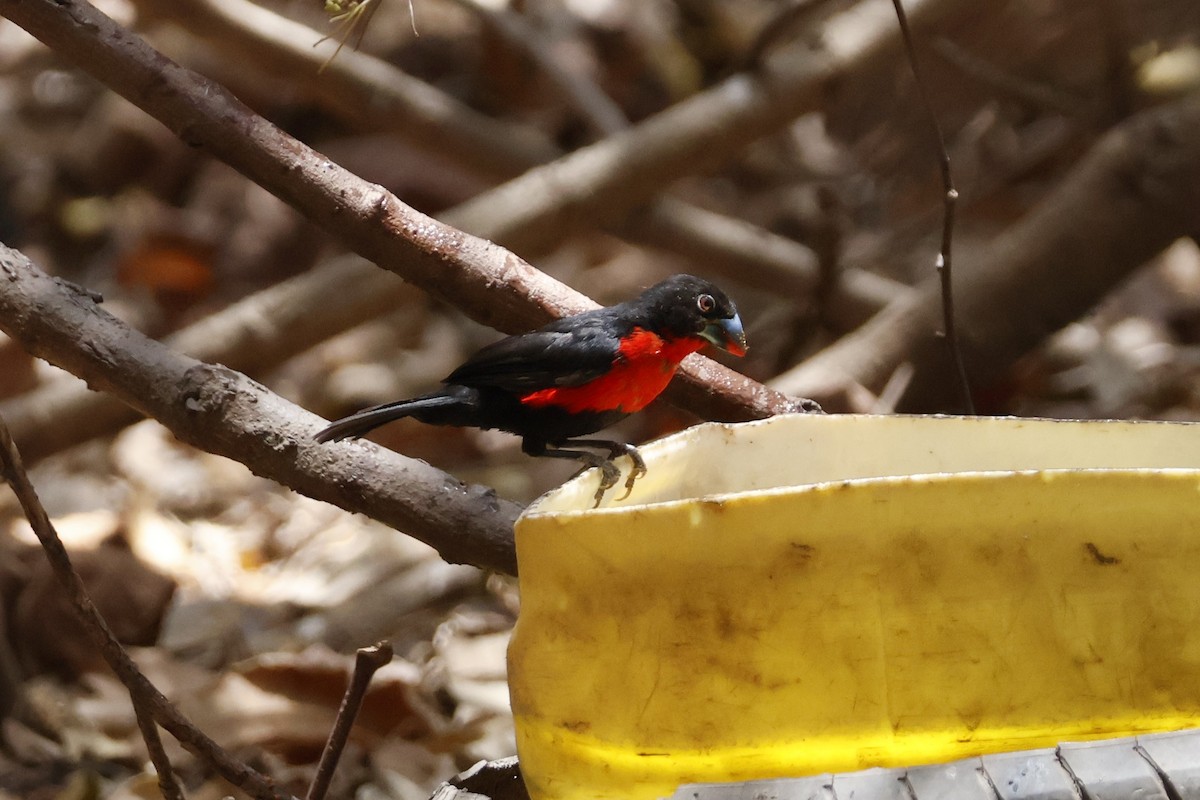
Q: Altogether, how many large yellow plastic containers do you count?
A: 1